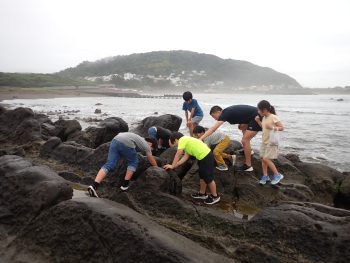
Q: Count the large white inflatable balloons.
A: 0